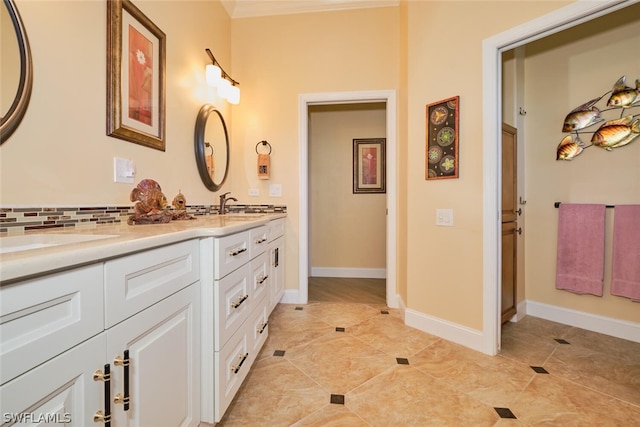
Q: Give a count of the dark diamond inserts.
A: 9